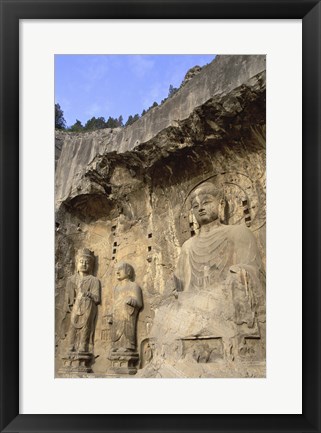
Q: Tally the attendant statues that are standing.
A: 2